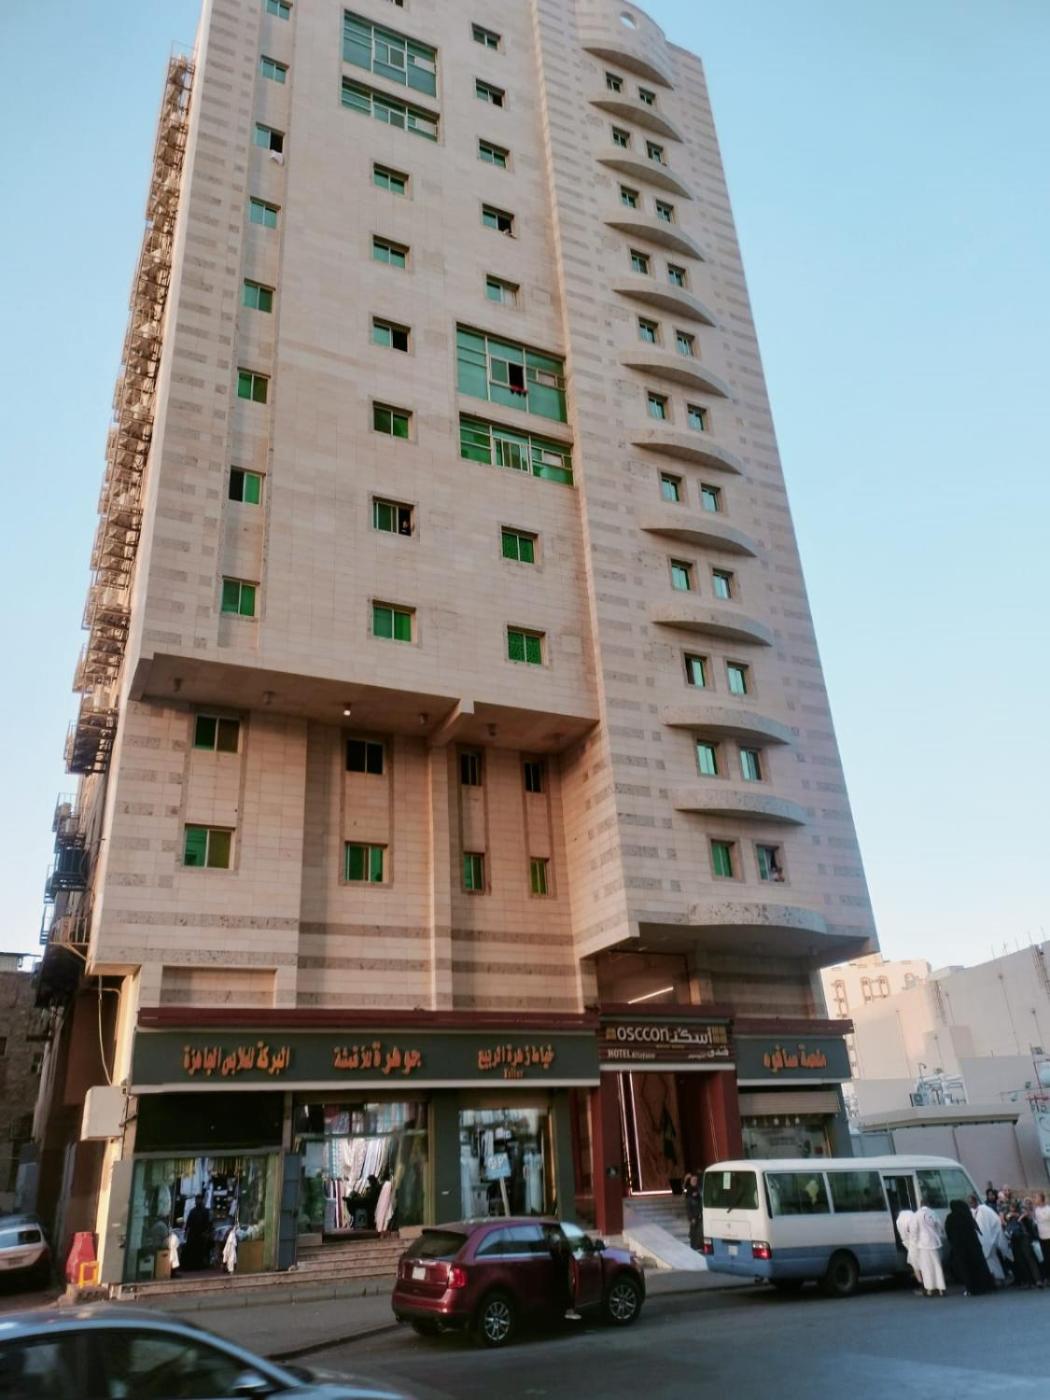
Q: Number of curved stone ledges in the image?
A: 12